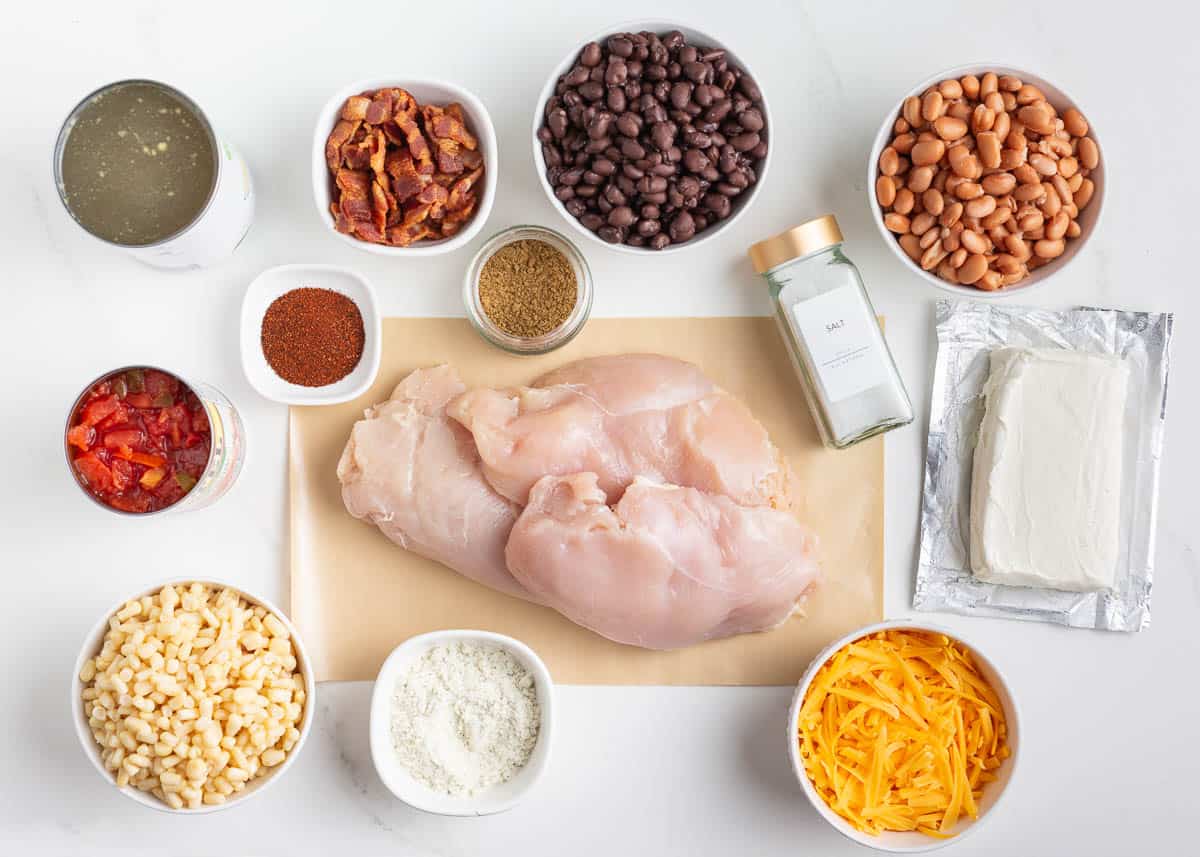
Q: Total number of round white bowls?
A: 4